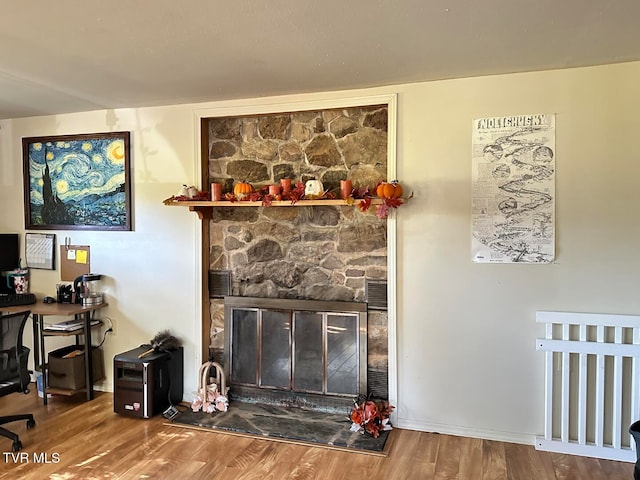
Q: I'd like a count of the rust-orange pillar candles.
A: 4